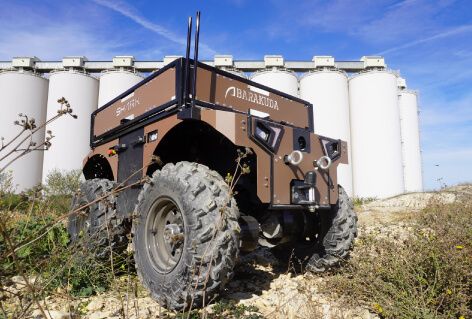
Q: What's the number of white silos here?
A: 9